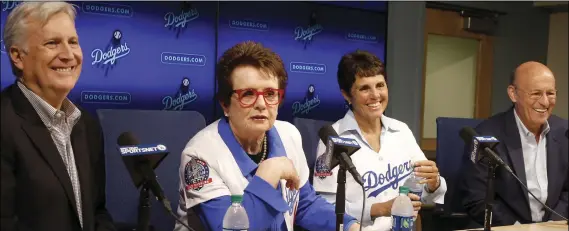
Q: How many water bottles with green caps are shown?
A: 2